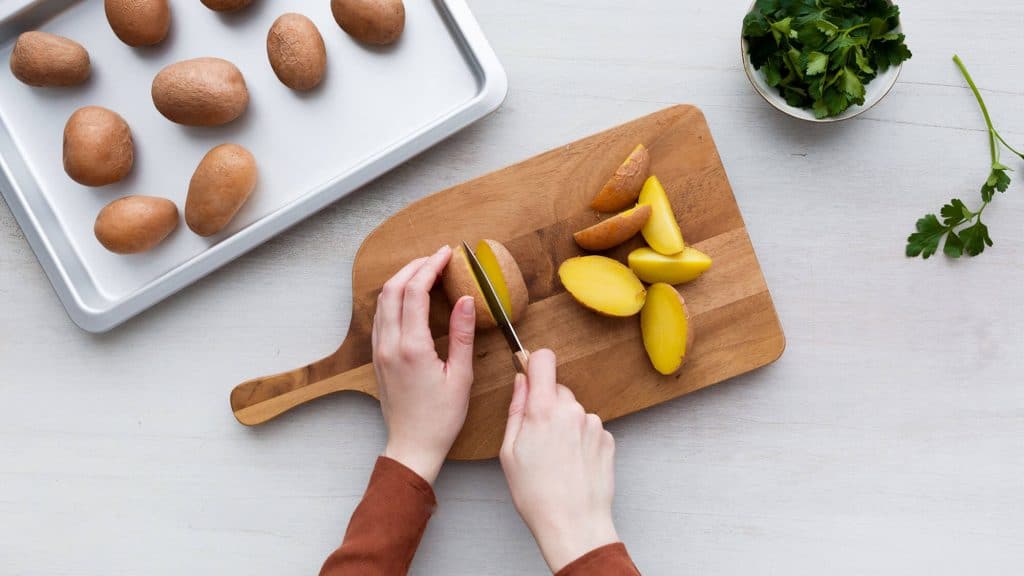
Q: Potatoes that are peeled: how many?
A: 0